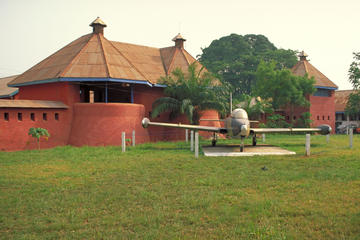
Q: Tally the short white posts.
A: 9